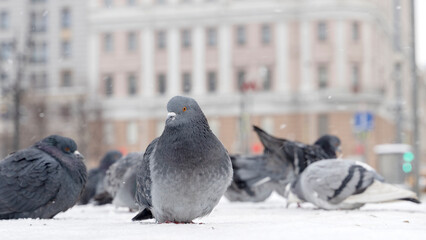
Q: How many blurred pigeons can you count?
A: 5